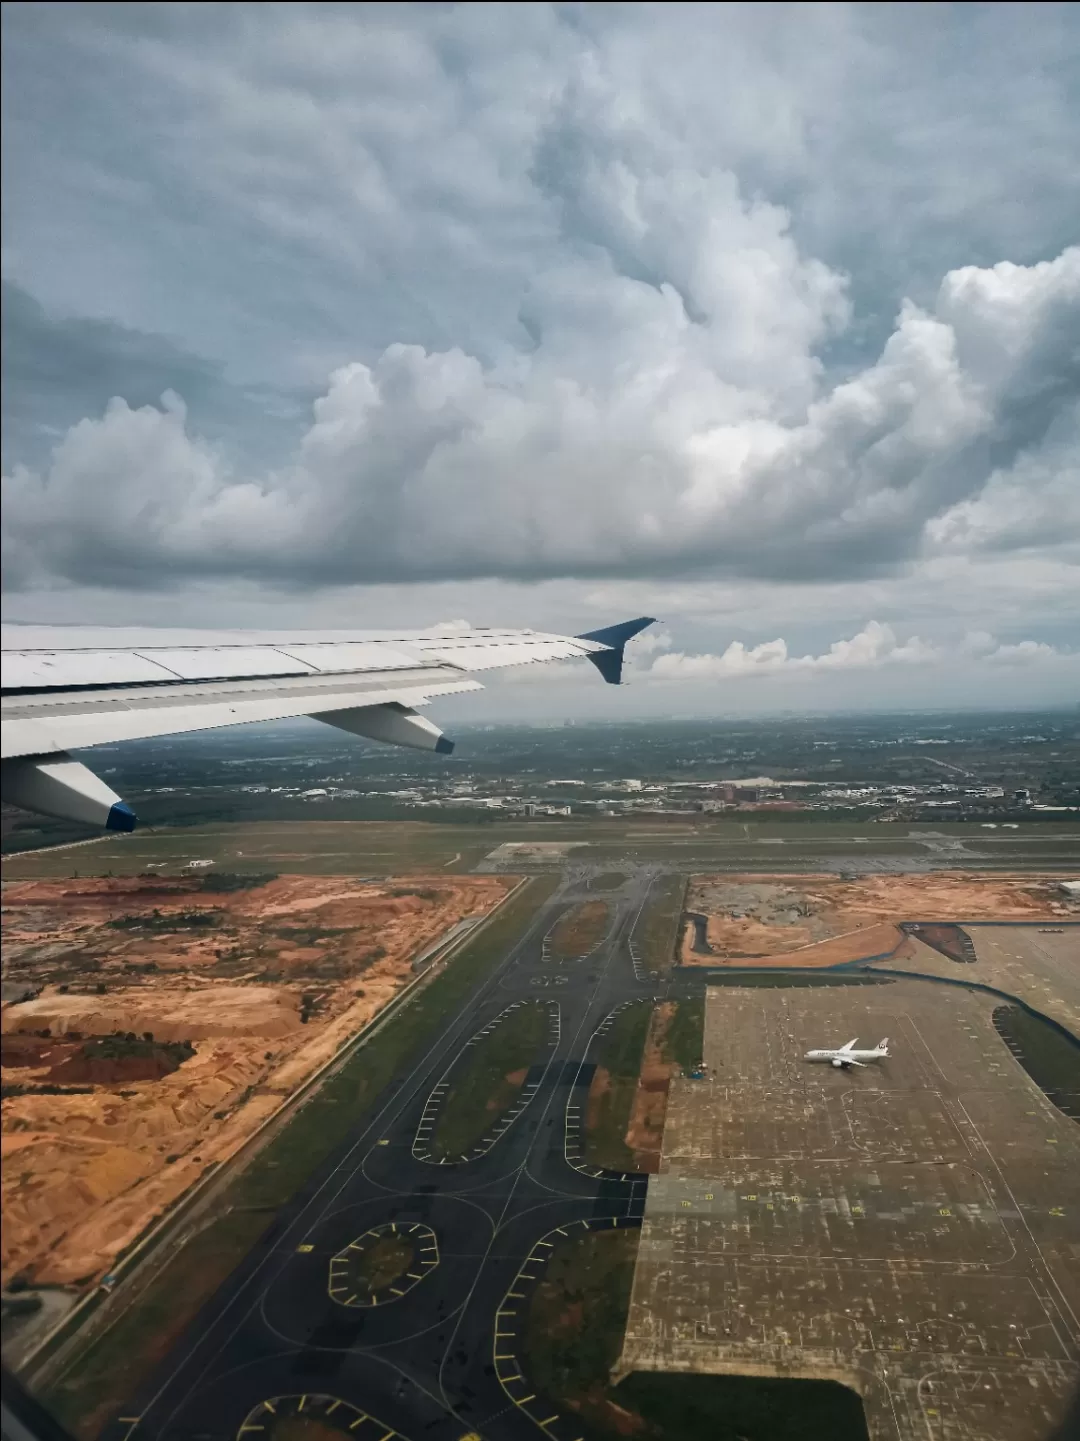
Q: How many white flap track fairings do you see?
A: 2